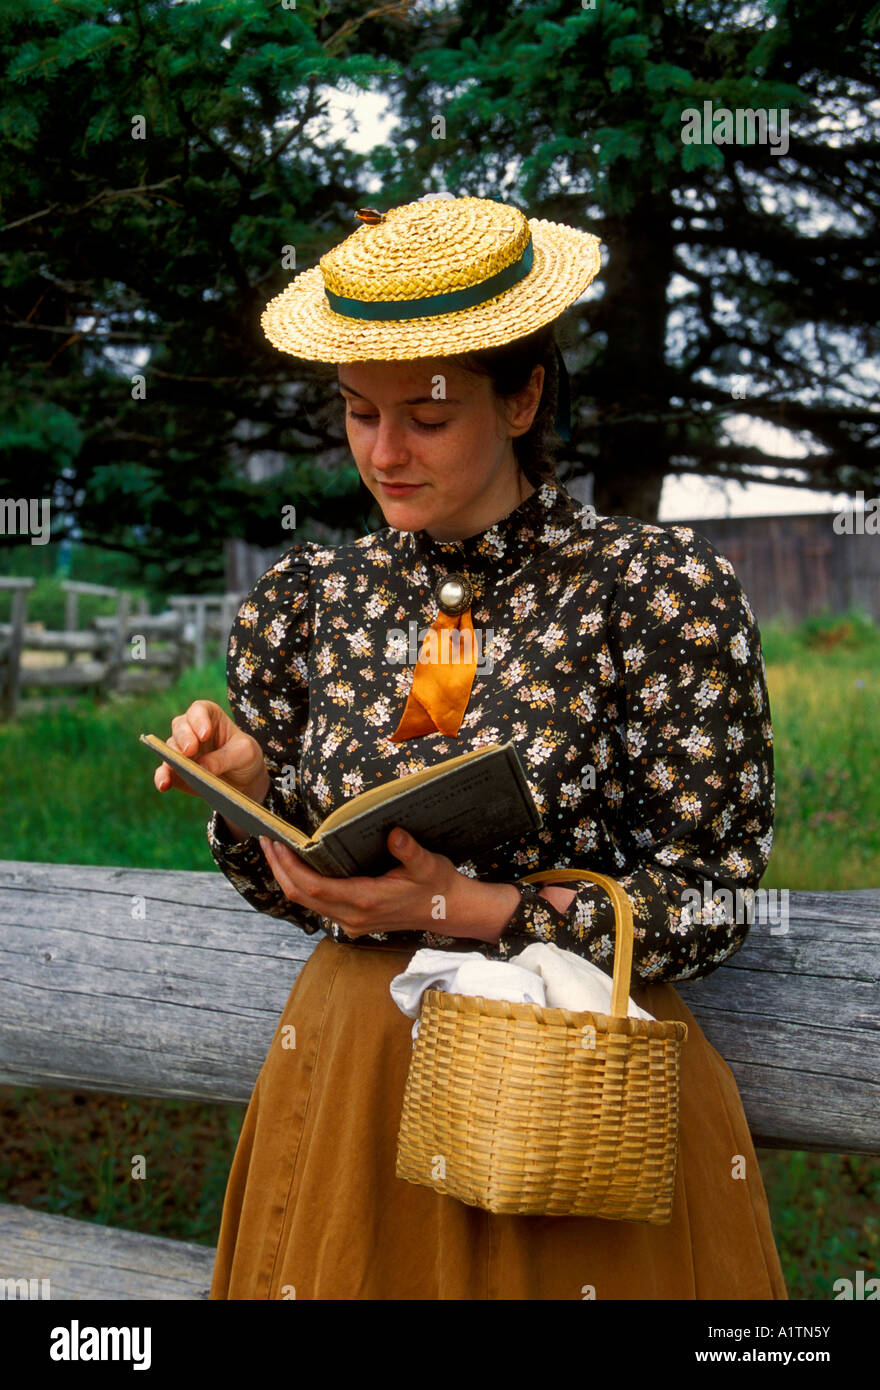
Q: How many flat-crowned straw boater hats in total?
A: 1